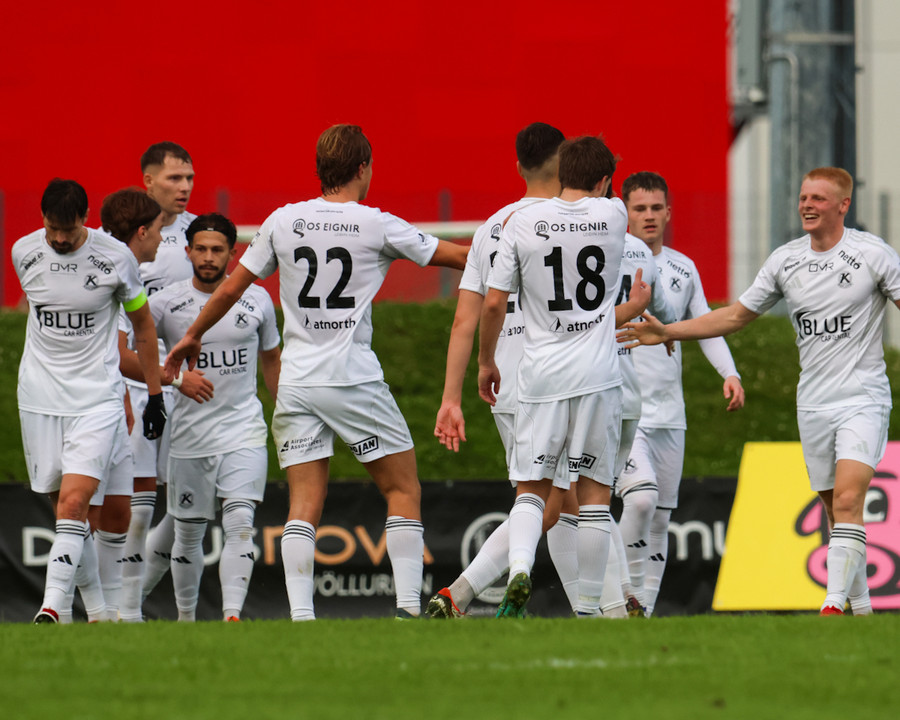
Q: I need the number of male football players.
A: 10